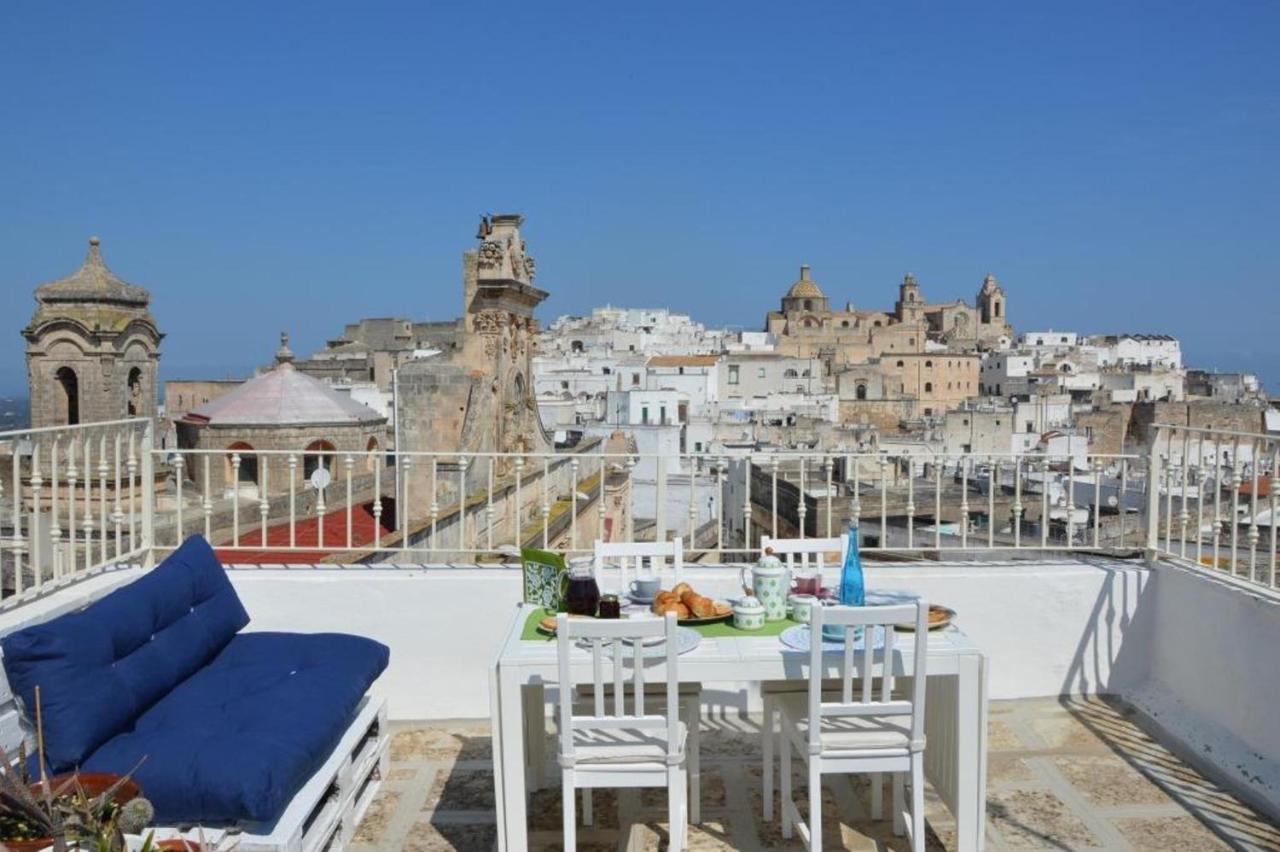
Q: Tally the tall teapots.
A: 1